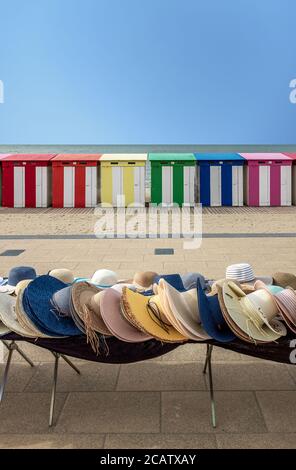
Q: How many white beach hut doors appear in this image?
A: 12